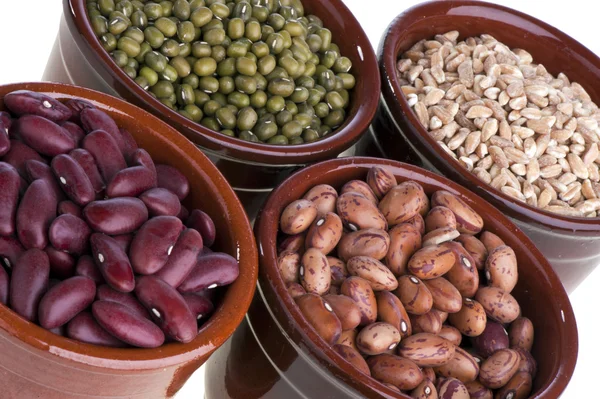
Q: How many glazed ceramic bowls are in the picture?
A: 4